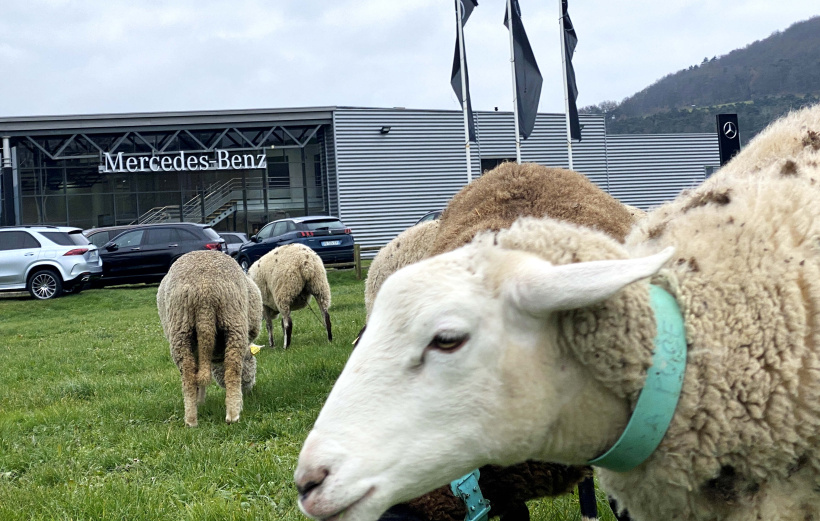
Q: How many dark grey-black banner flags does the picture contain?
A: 3